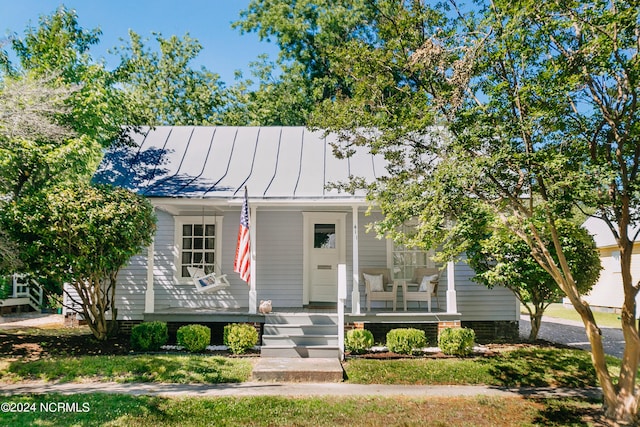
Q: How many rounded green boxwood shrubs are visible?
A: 6